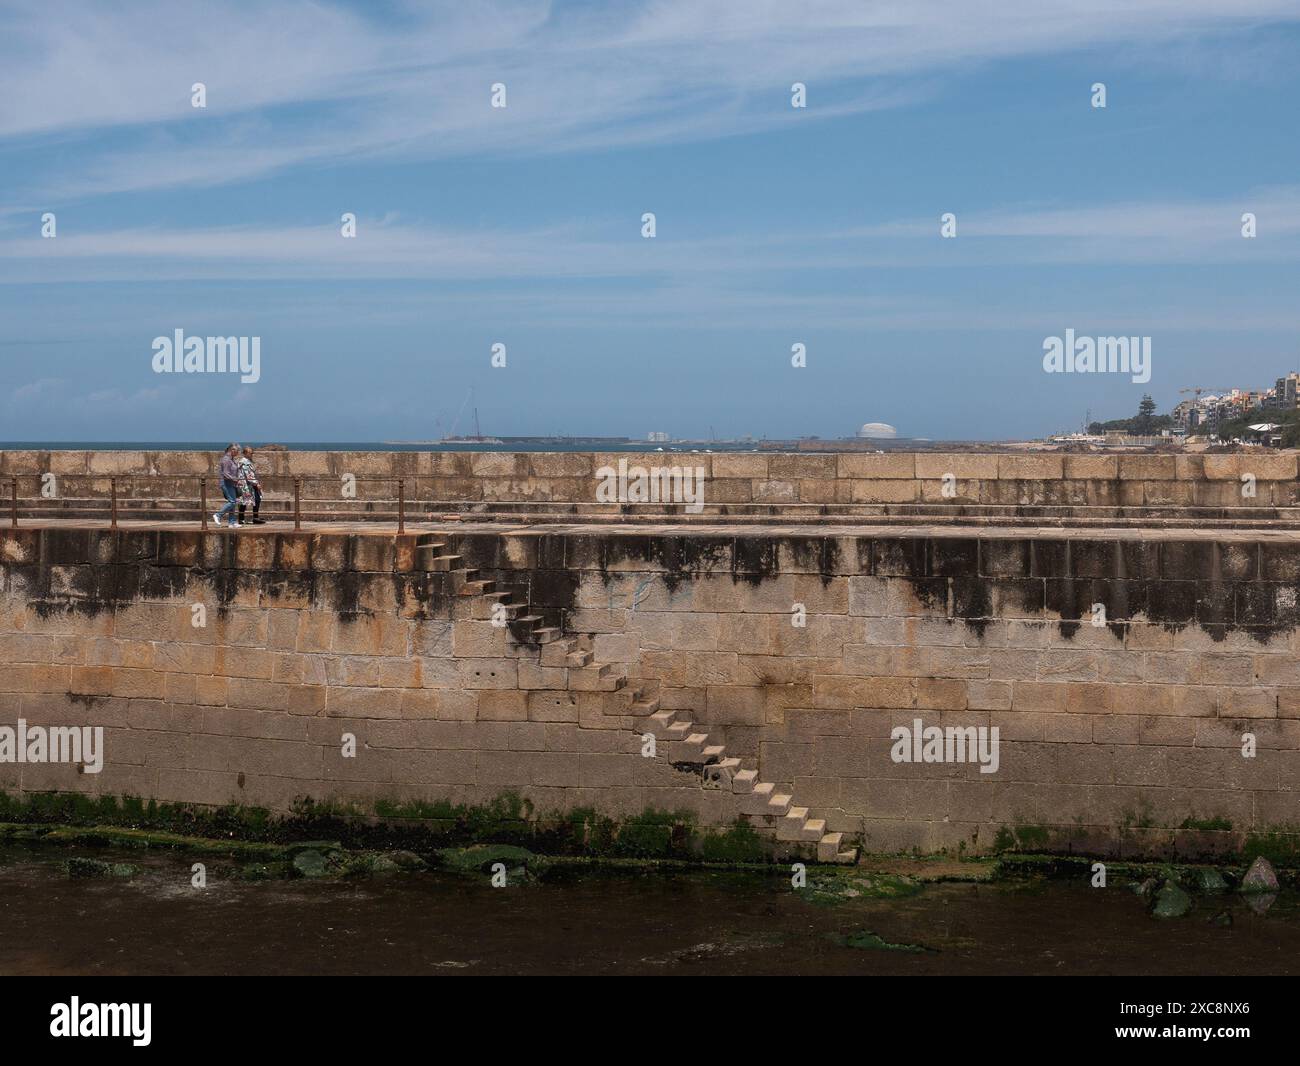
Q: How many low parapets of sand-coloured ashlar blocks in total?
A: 1